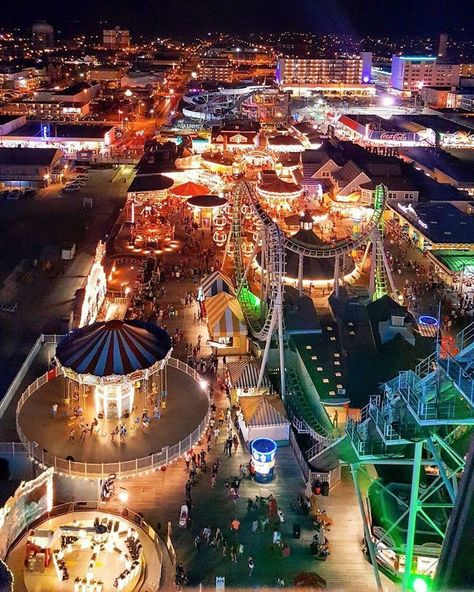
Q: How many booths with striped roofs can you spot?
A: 4